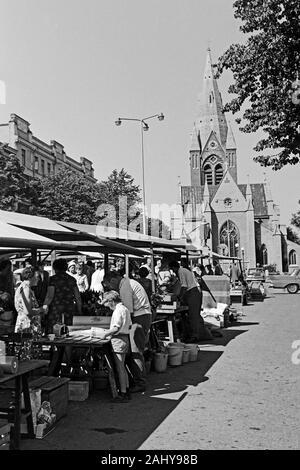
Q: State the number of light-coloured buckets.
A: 4